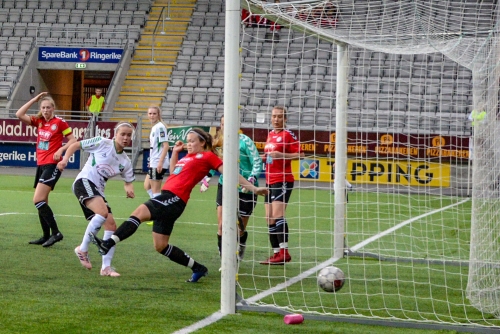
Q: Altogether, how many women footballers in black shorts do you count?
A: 6